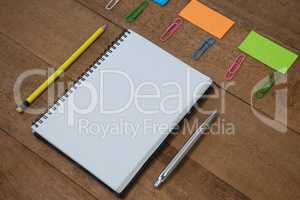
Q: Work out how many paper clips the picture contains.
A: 6